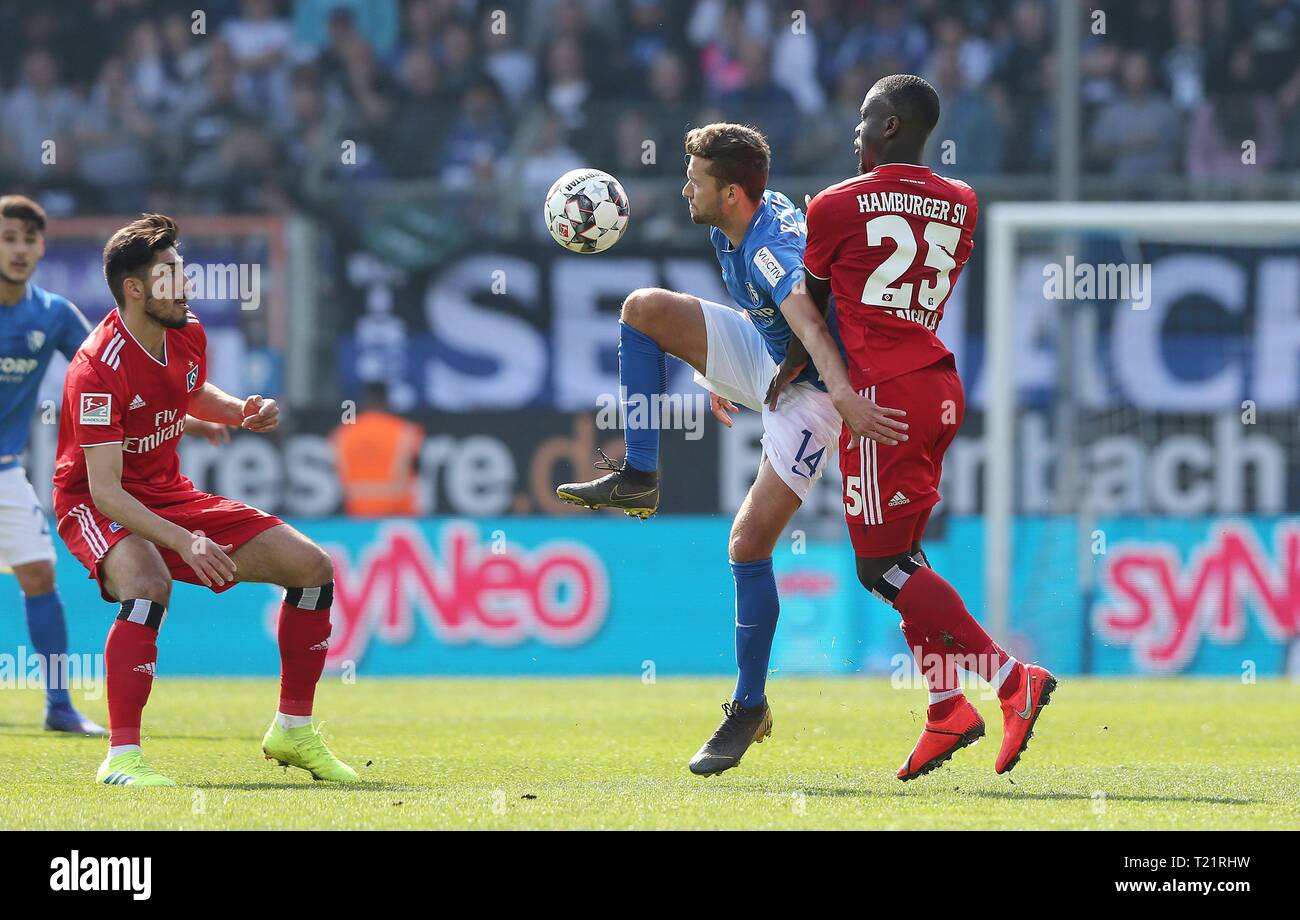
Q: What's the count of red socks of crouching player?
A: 2